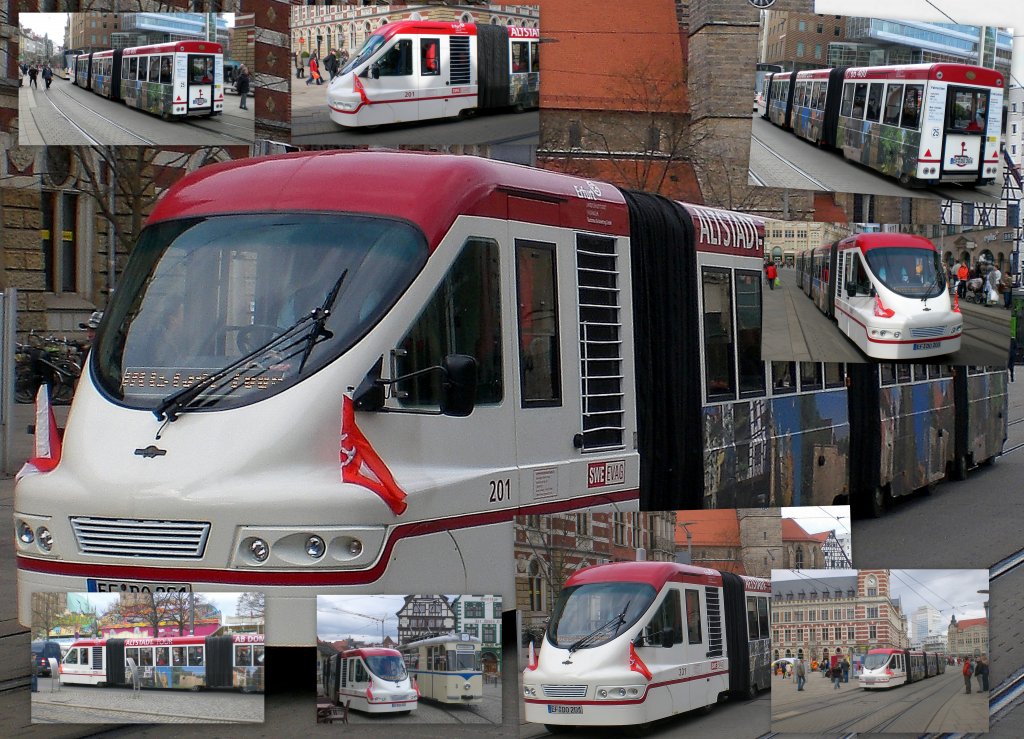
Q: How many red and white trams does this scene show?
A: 9